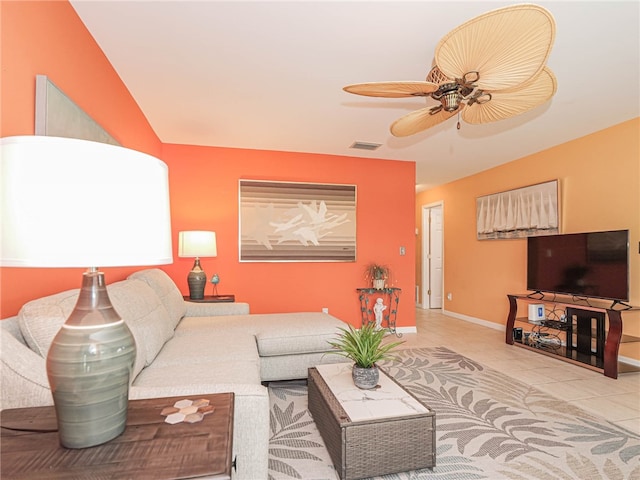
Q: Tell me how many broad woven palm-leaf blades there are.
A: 4